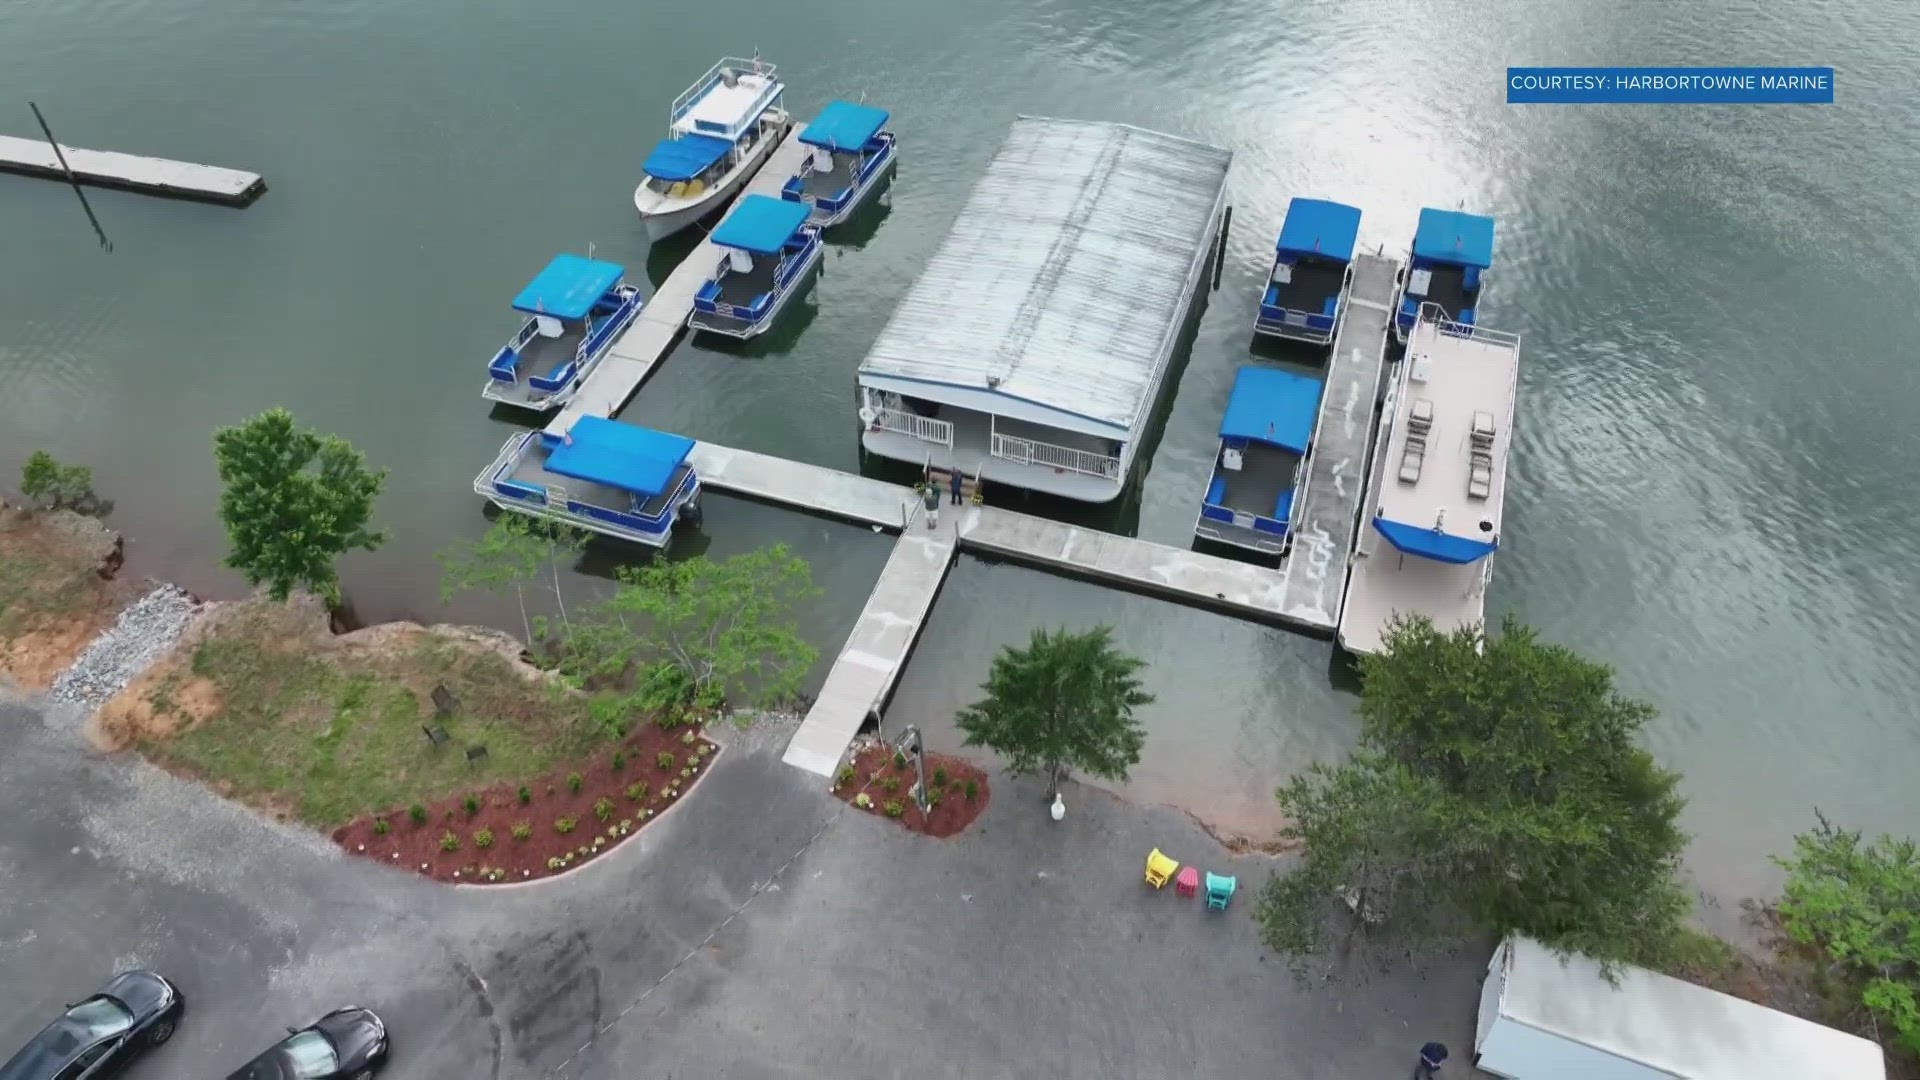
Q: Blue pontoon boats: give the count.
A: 7